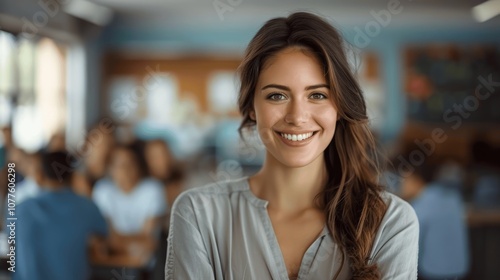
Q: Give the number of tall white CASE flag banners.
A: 0